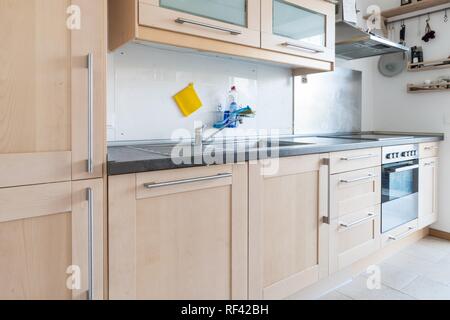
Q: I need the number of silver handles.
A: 13